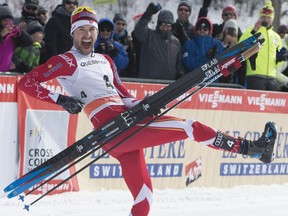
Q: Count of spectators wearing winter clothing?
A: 14